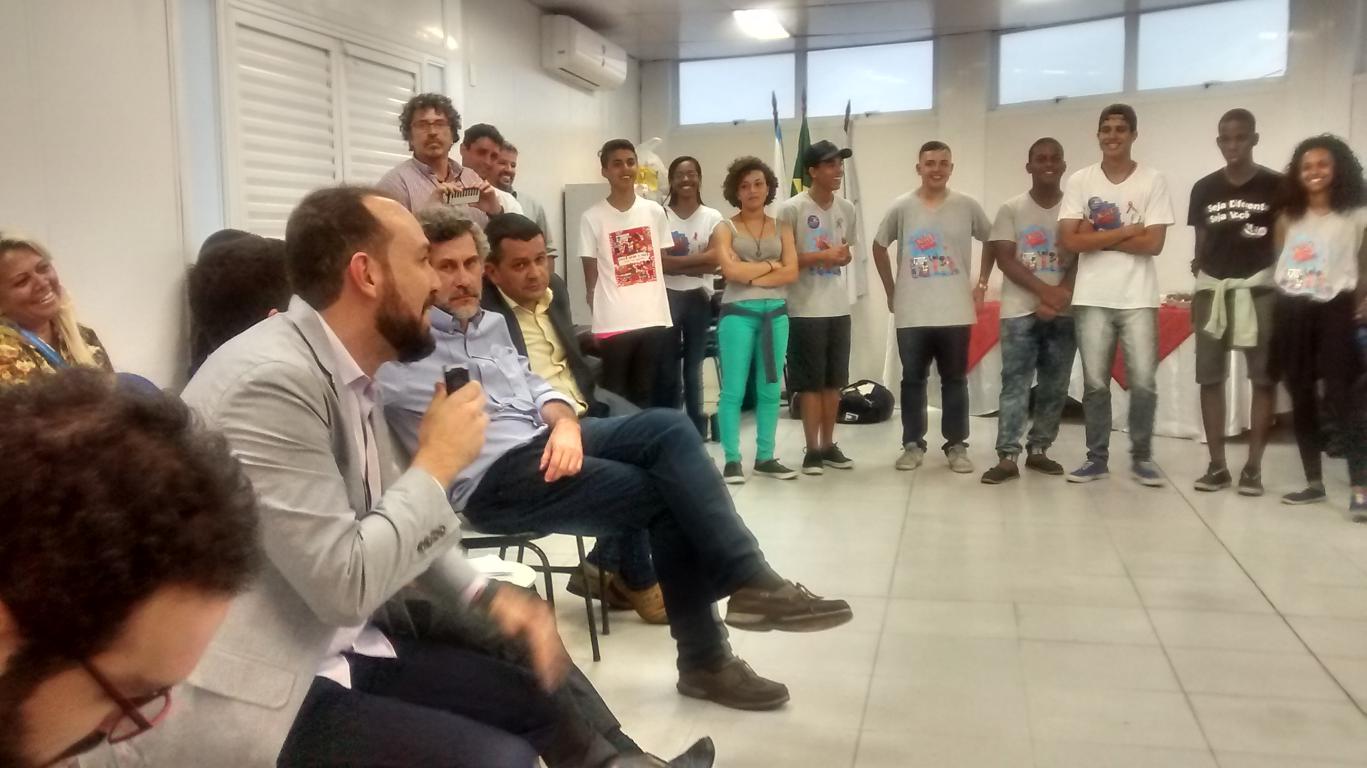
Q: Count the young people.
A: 9